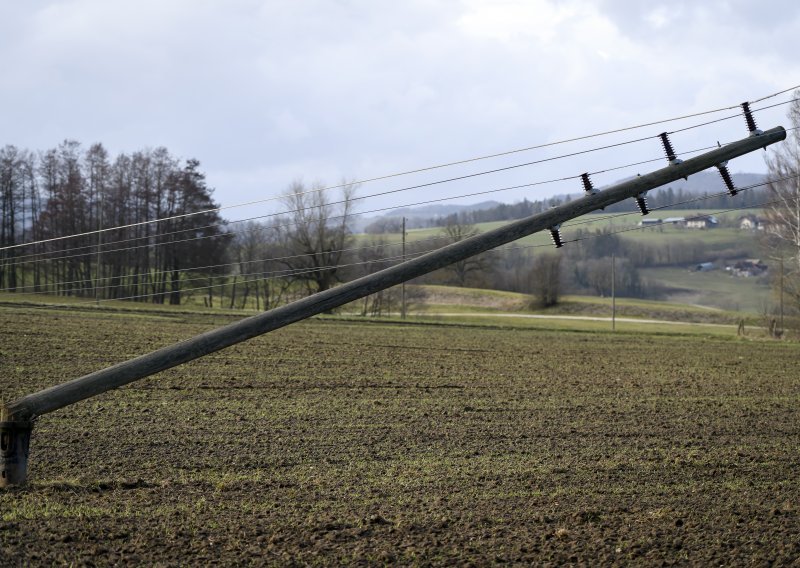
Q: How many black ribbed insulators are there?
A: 6